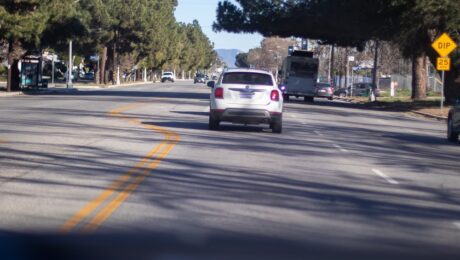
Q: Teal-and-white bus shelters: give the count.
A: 1